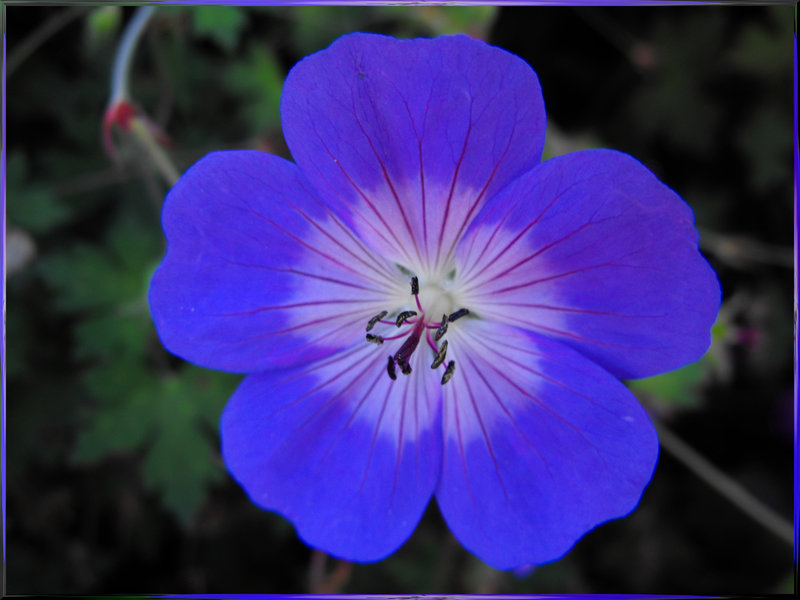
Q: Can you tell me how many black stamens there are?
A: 10